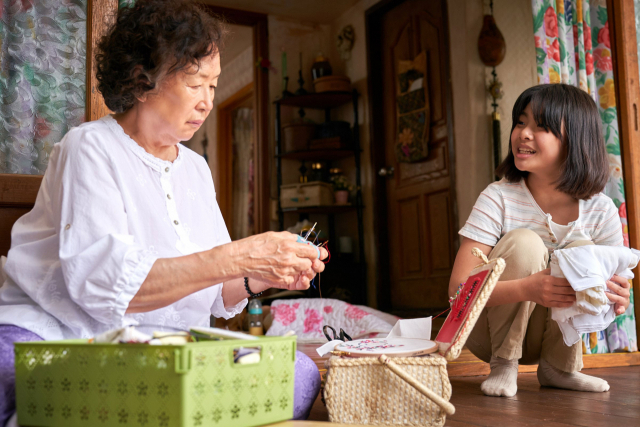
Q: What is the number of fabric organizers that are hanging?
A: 1